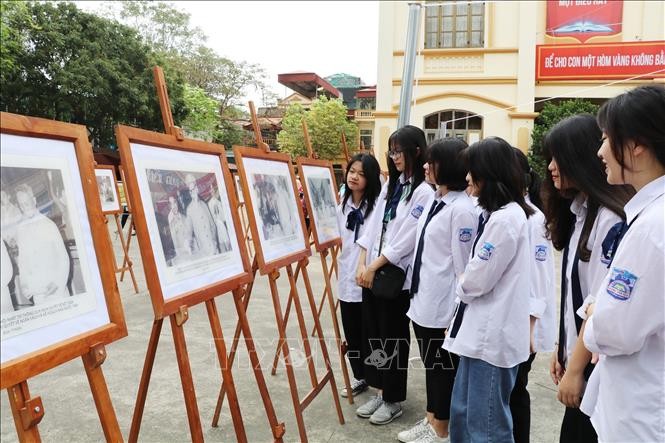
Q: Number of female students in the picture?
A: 7